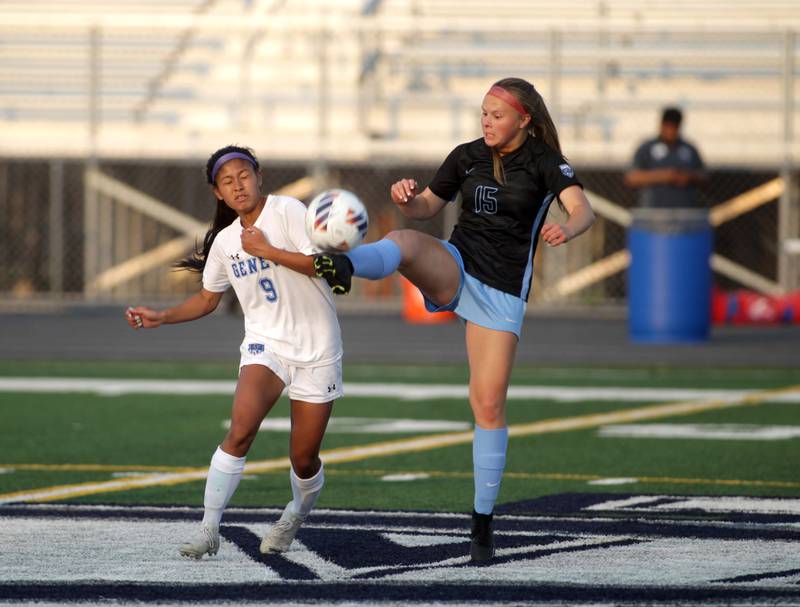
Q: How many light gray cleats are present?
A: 2